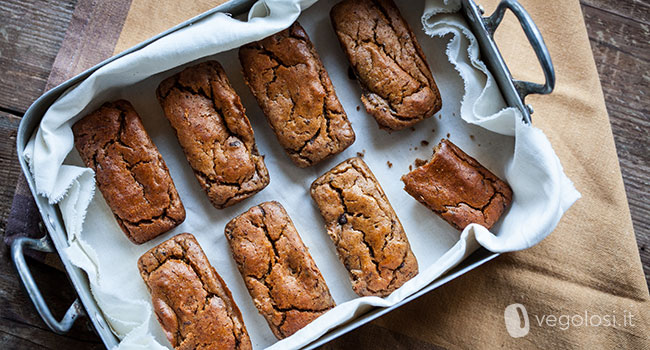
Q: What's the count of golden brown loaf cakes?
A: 8